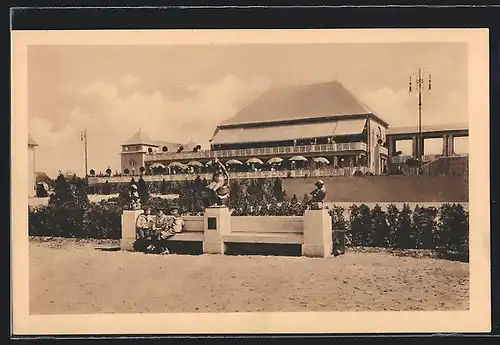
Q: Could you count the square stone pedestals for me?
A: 3